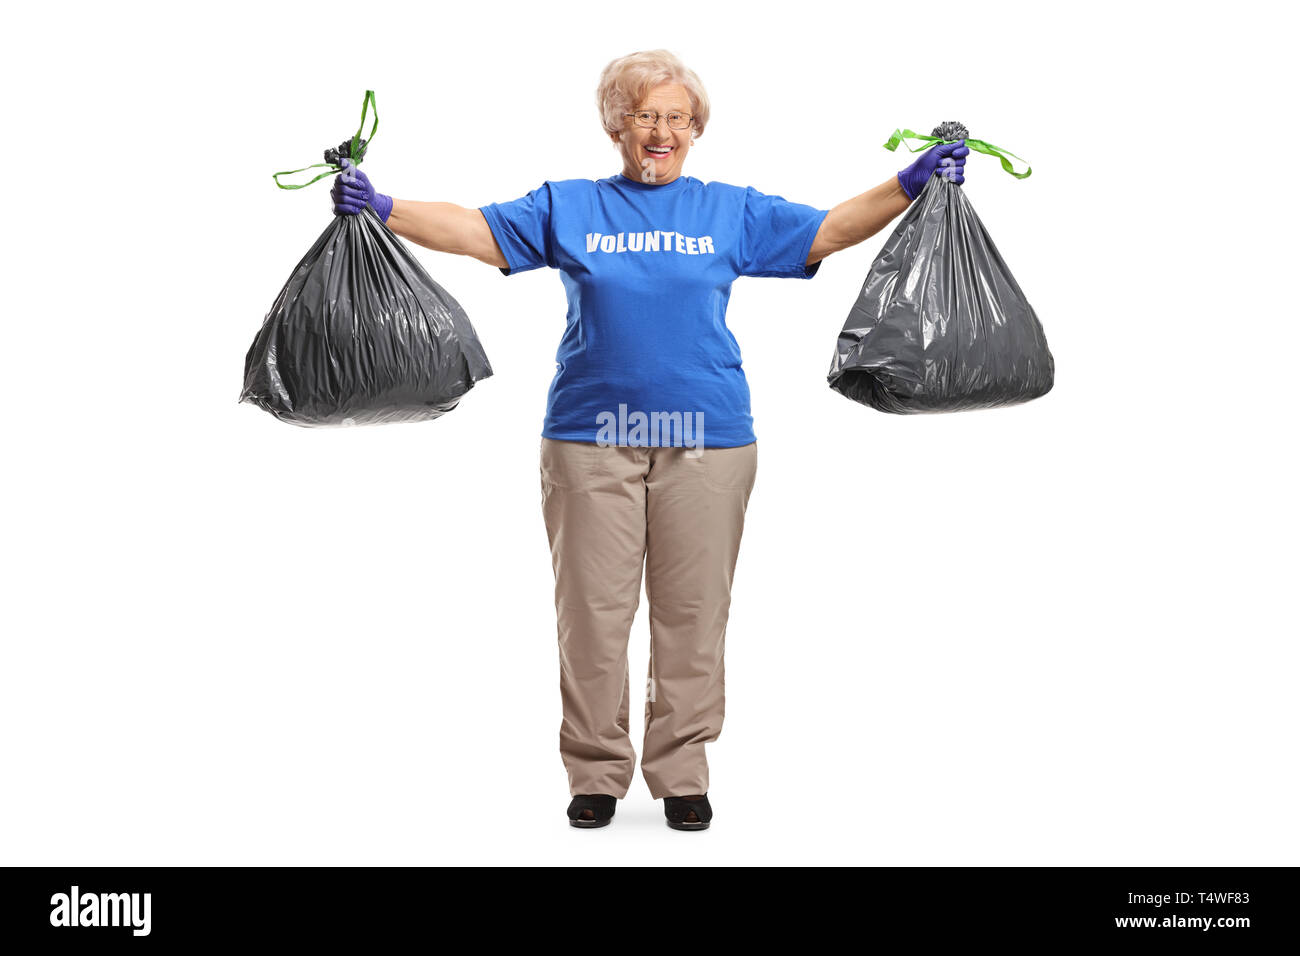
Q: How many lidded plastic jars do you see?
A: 0